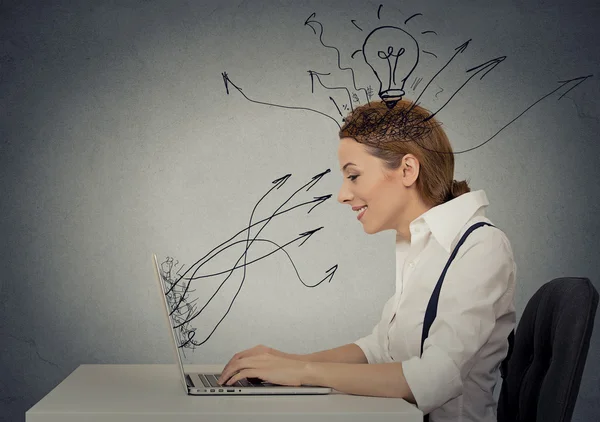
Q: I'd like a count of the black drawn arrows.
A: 11